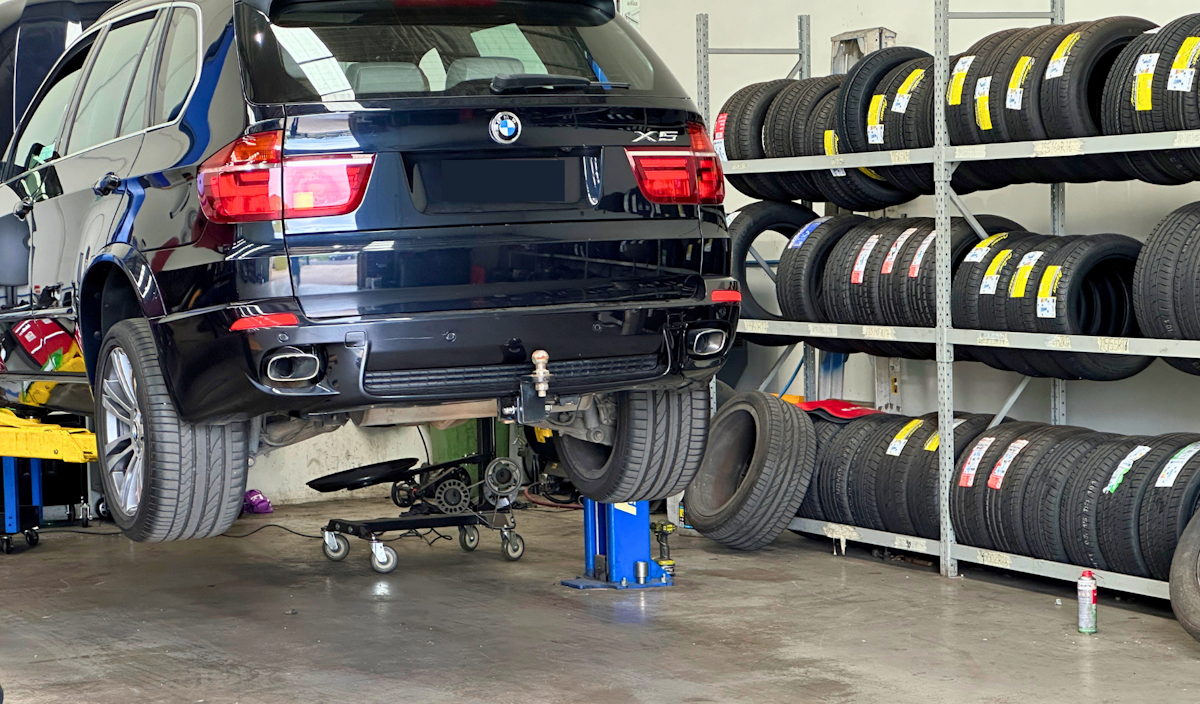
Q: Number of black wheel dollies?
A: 1